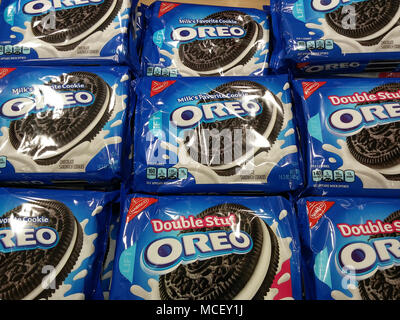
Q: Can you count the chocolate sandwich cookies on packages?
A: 9